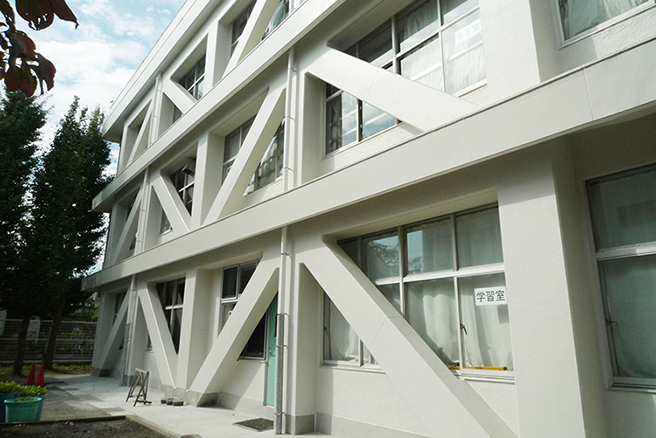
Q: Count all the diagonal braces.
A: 11